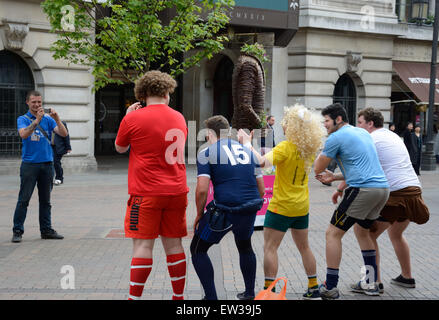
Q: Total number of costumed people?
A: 5